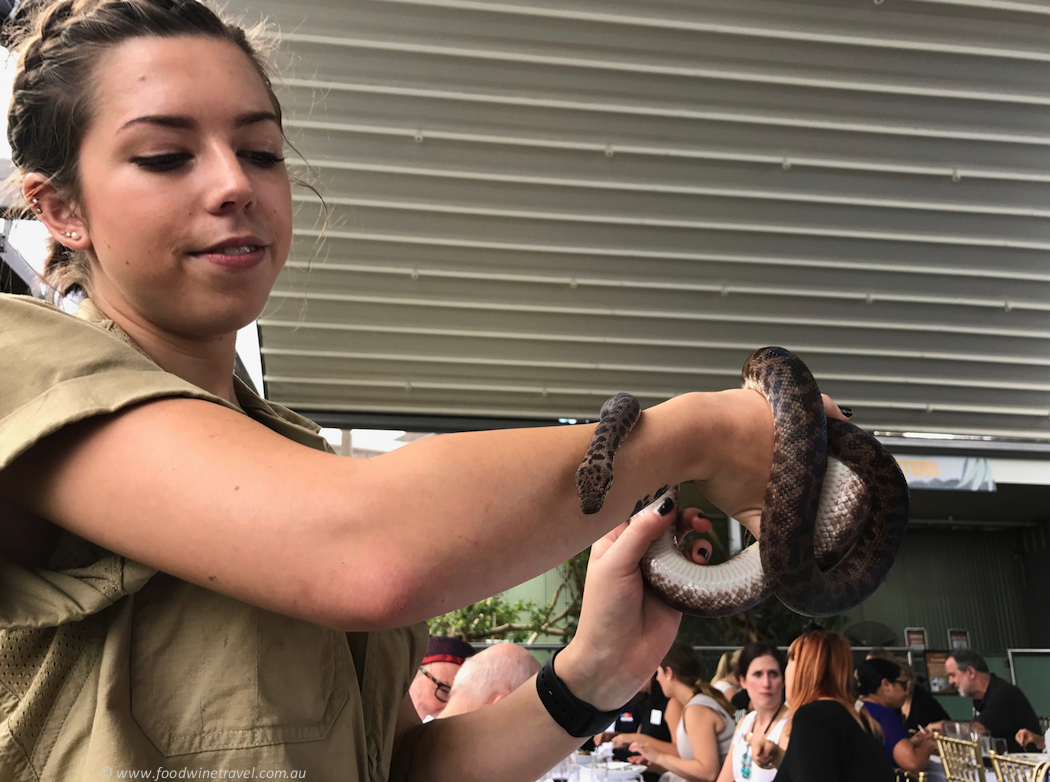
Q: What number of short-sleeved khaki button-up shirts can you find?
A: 1